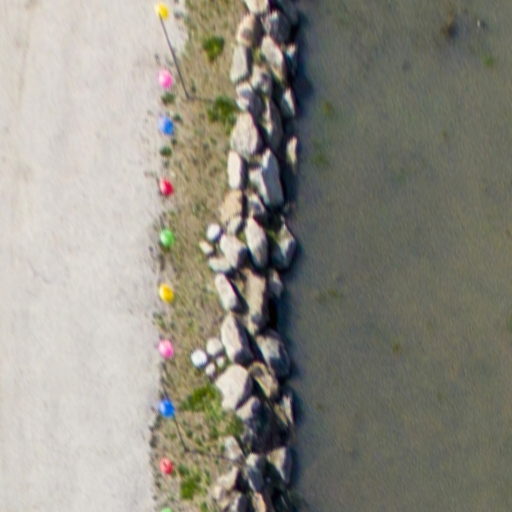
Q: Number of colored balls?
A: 10